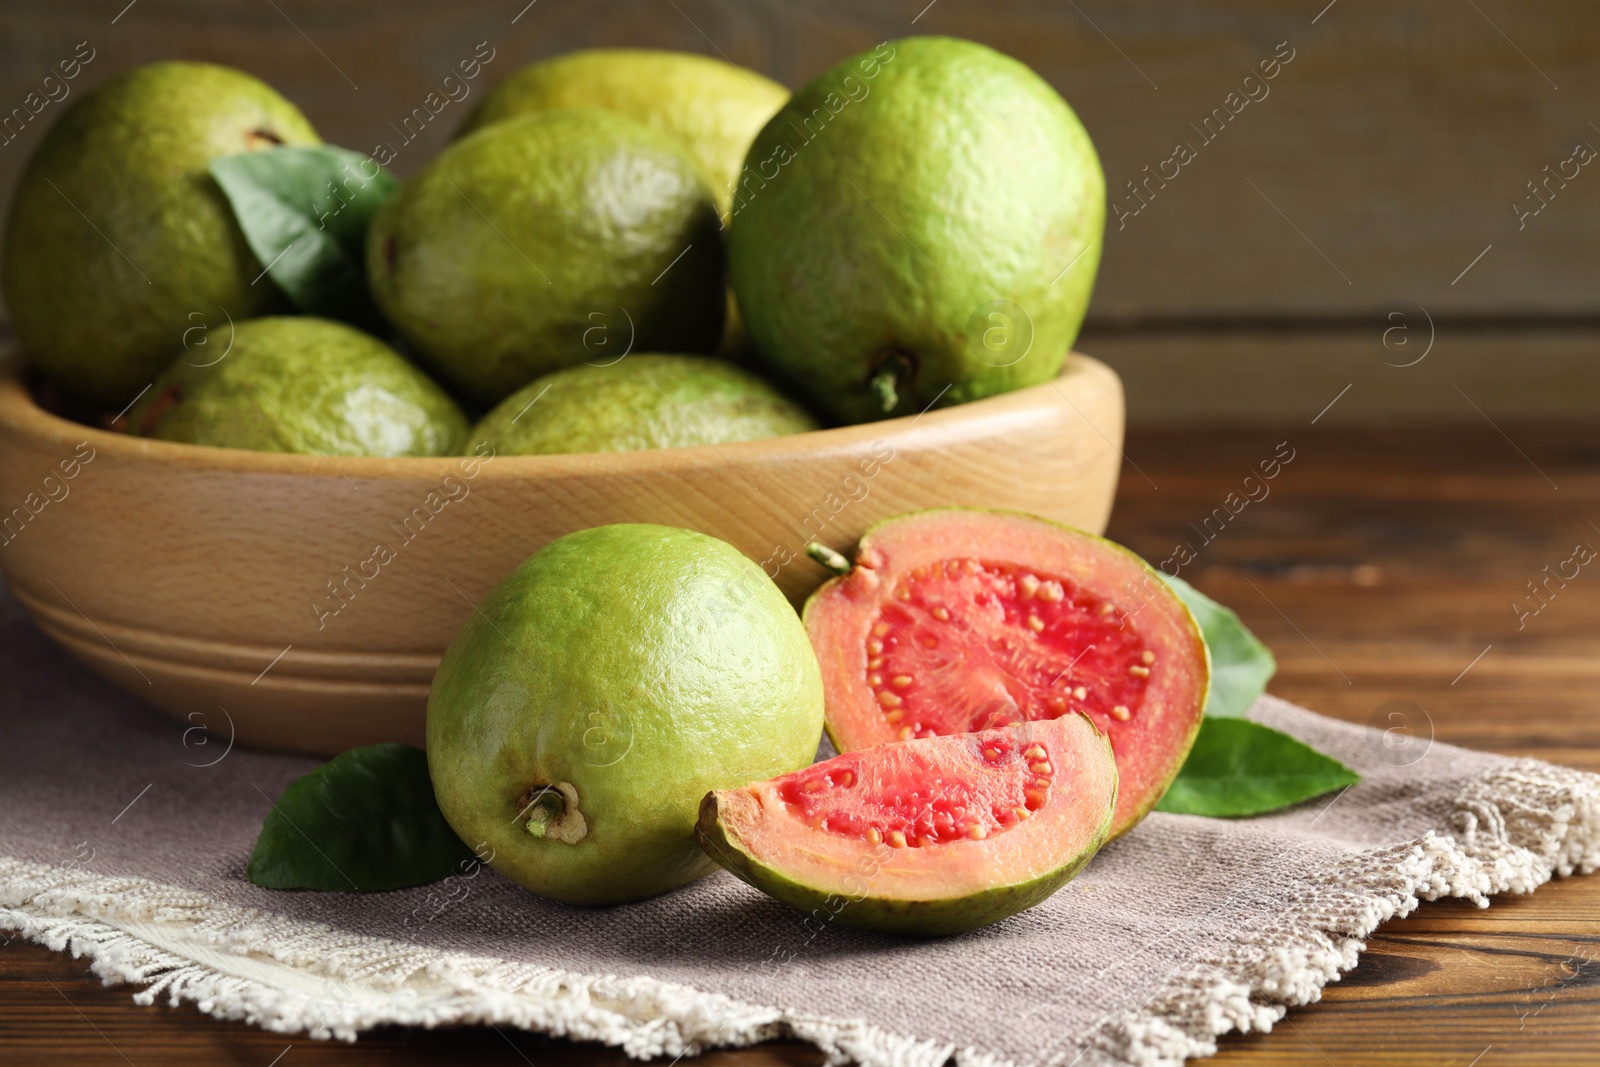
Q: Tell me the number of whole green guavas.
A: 7